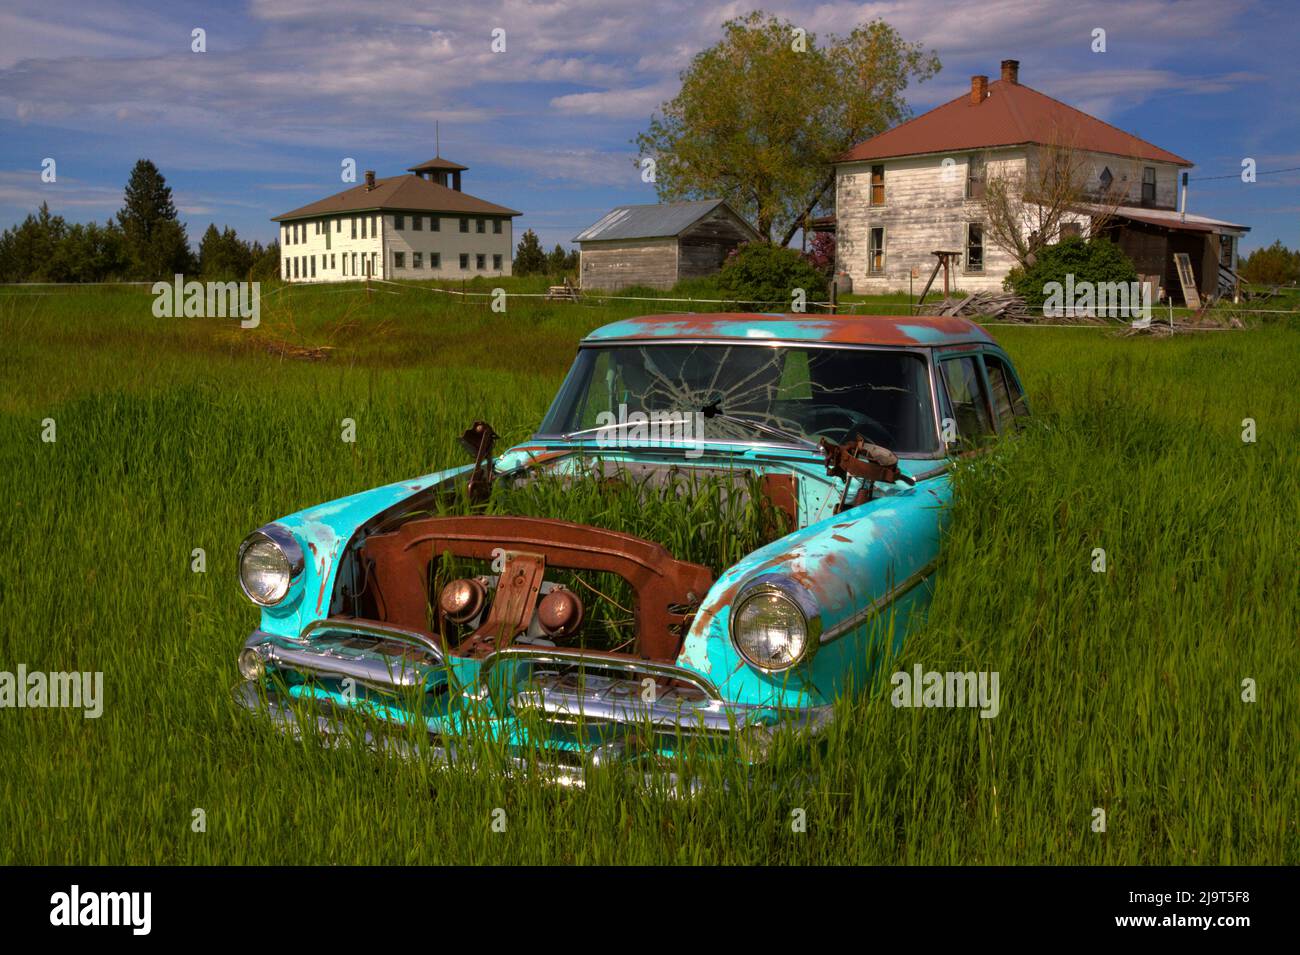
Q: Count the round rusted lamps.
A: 2